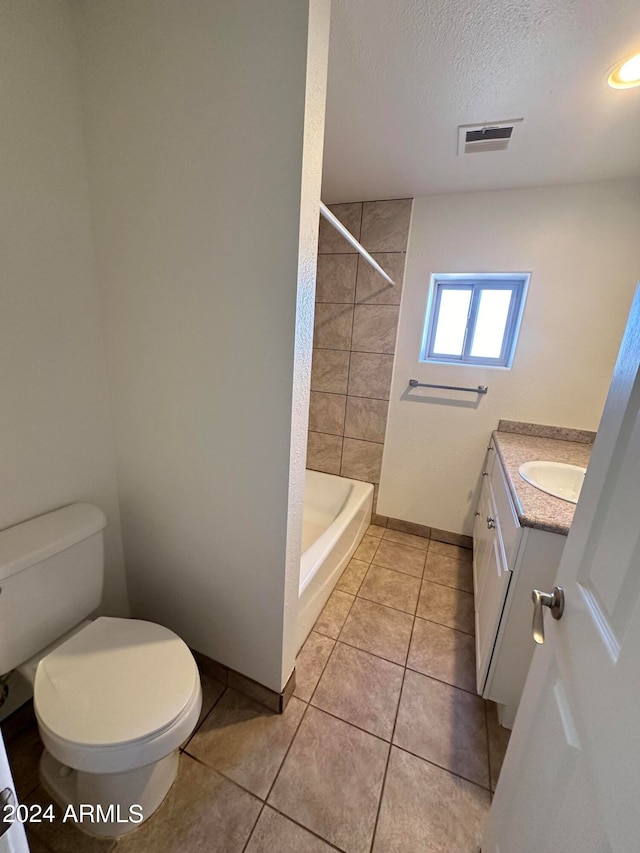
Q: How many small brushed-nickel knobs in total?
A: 5